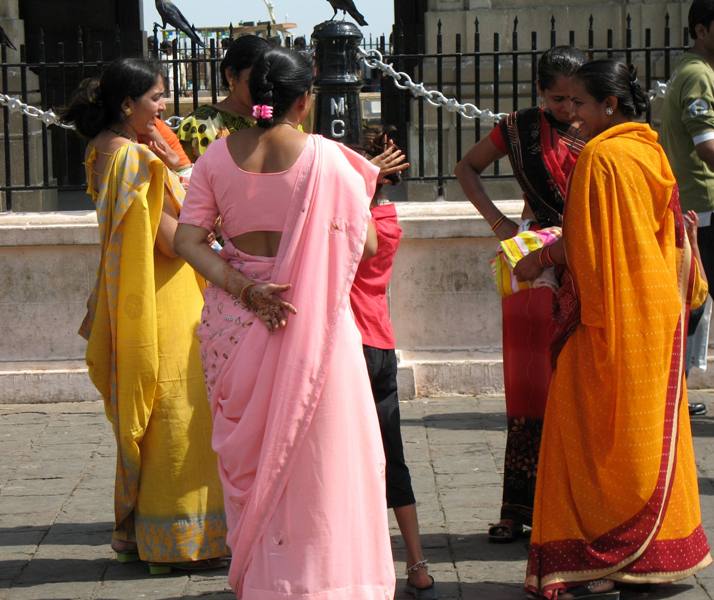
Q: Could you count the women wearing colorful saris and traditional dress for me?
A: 5